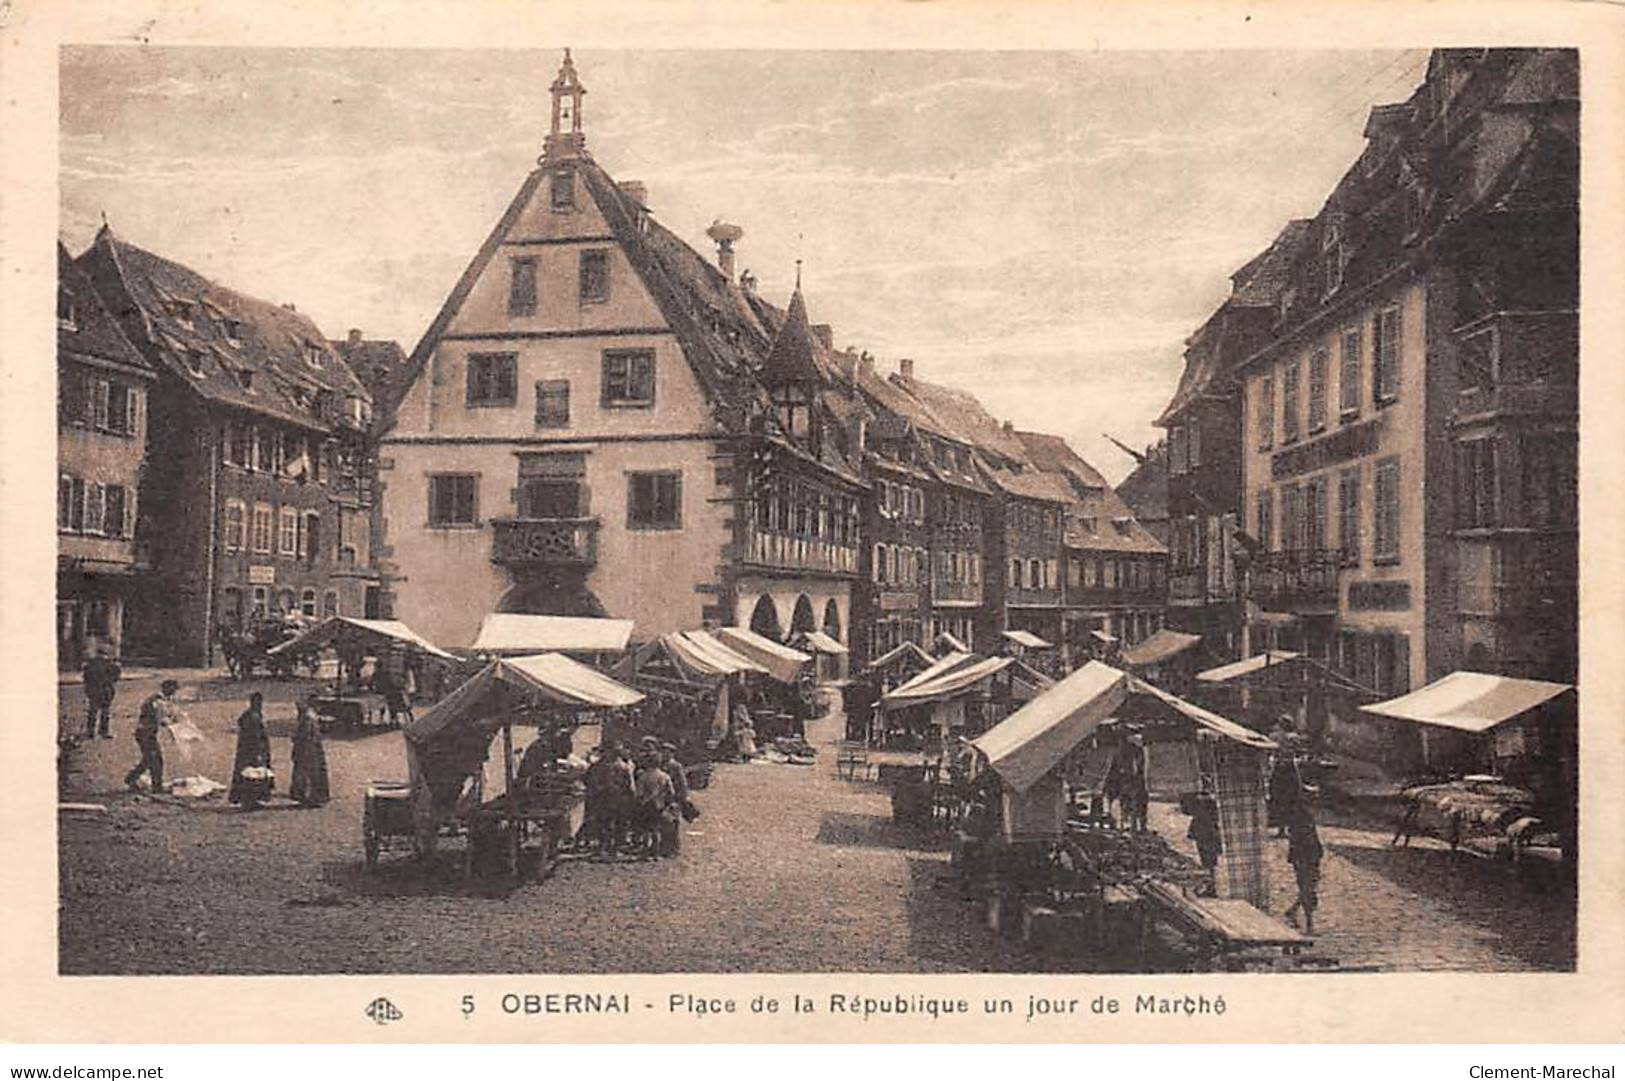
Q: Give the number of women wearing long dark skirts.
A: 2